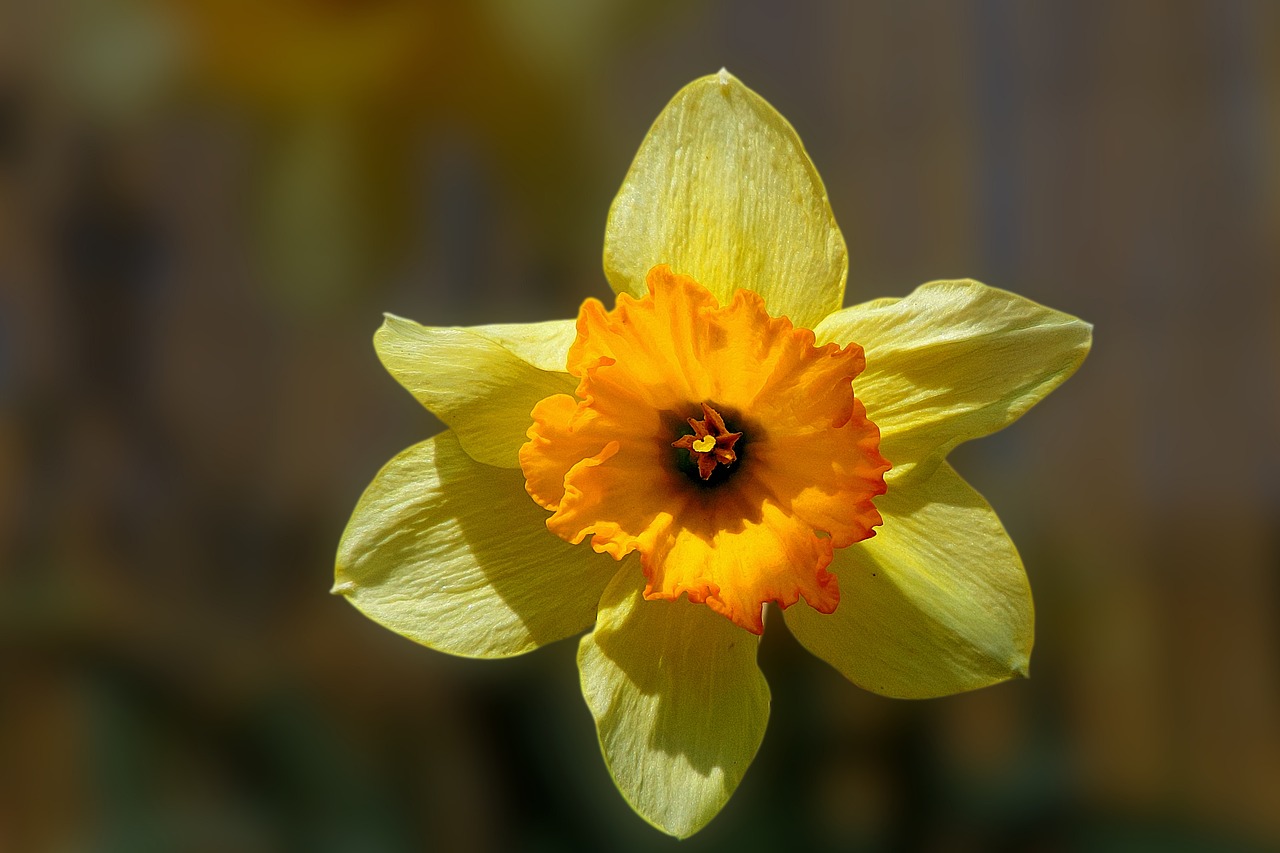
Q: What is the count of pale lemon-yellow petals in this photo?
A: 6